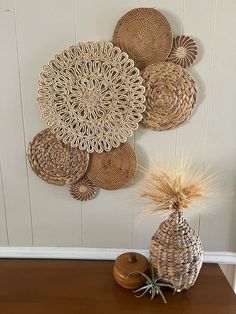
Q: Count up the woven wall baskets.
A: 7